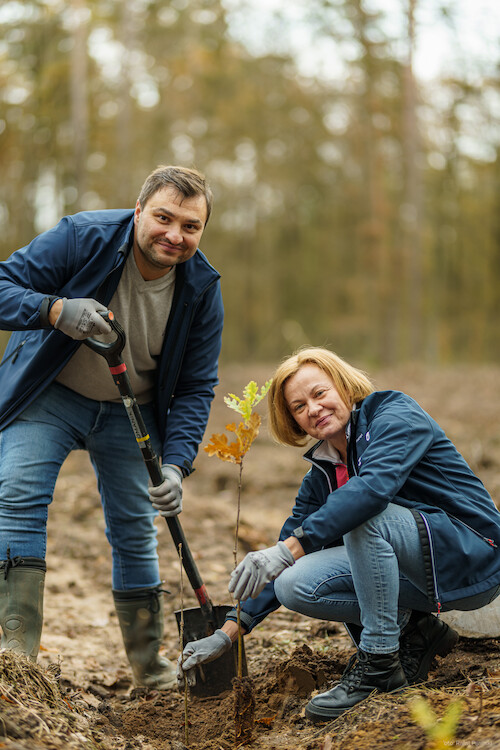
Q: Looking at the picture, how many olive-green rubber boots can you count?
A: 2